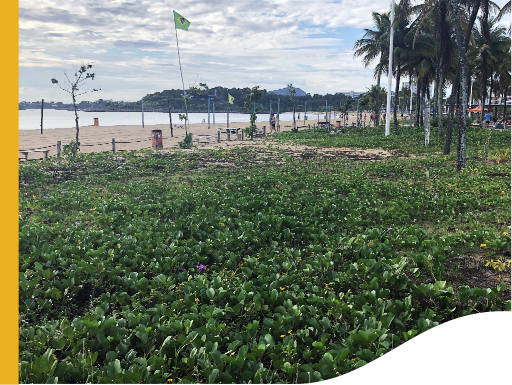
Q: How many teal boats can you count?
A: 0